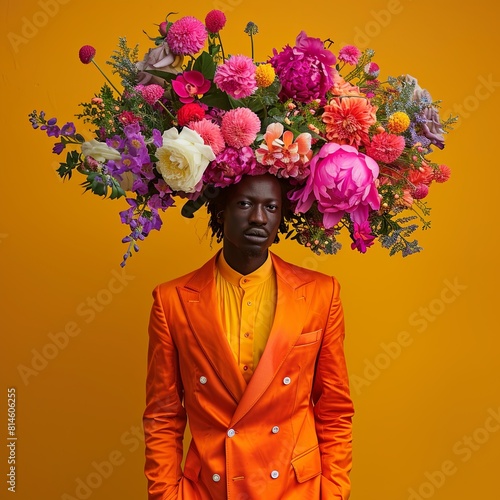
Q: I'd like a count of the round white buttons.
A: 6